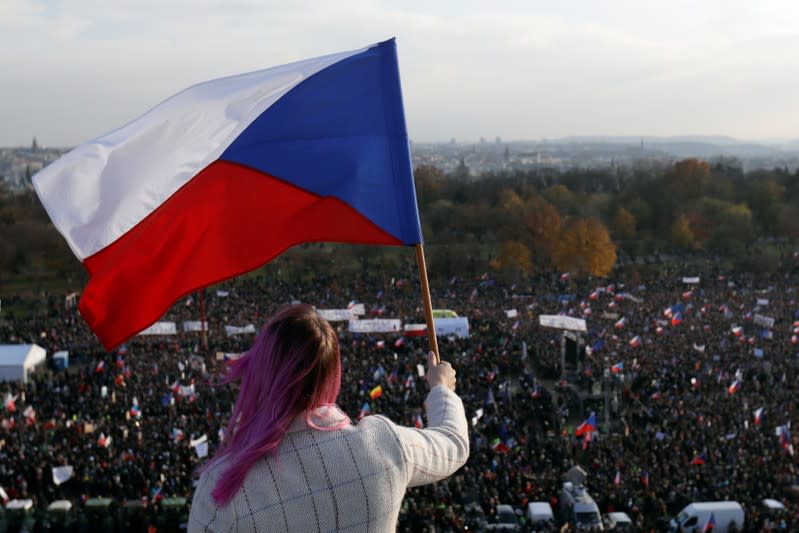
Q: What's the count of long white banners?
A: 6